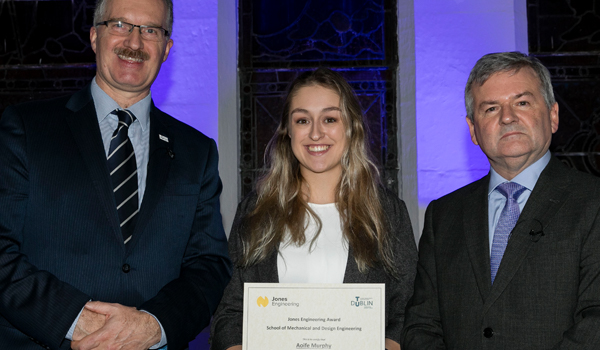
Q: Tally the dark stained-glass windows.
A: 3